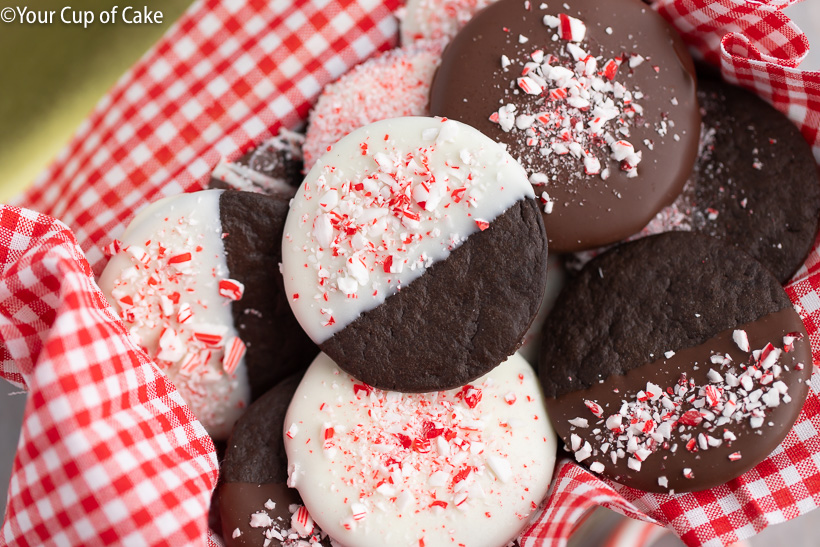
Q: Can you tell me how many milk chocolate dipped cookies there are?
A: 3